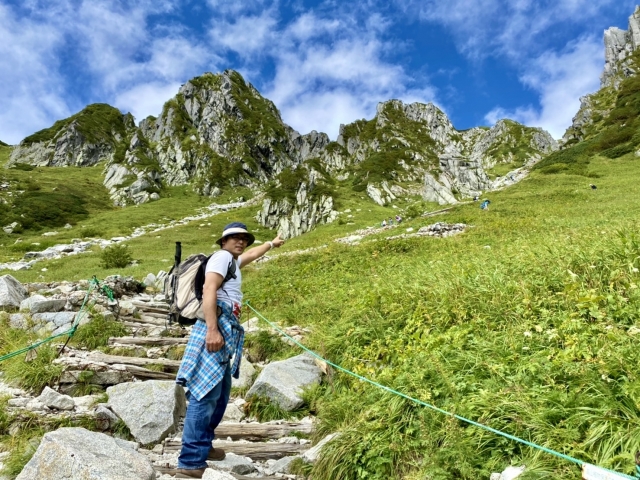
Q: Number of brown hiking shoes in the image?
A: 2